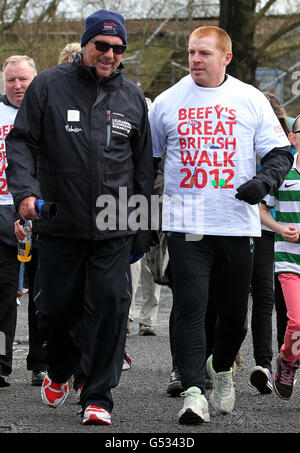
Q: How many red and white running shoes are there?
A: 2